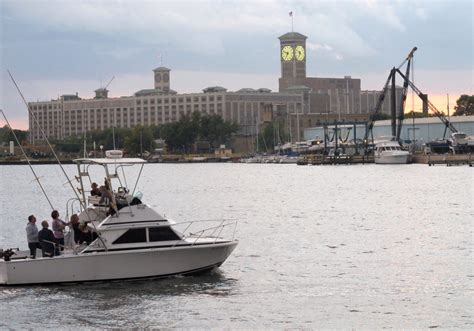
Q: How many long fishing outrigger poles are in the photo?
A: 2